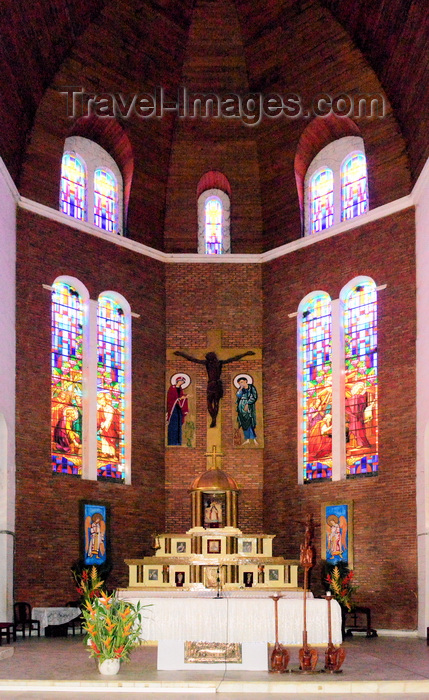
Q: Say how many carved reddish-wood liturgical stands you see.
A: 3